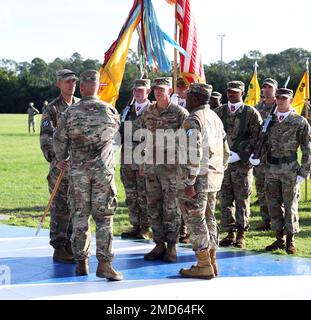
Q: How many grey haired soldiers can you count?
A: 1